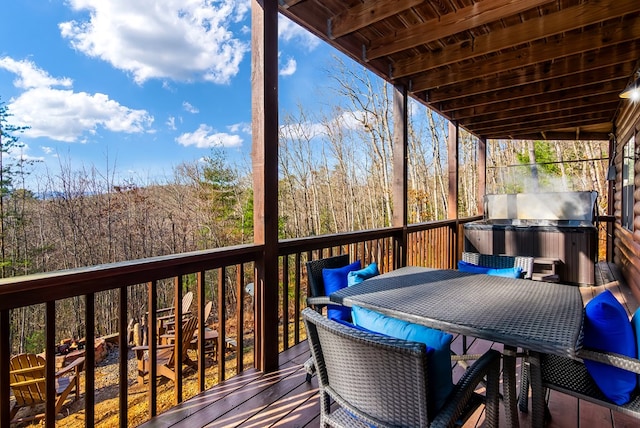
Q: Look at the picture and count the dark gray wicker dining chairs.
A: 4